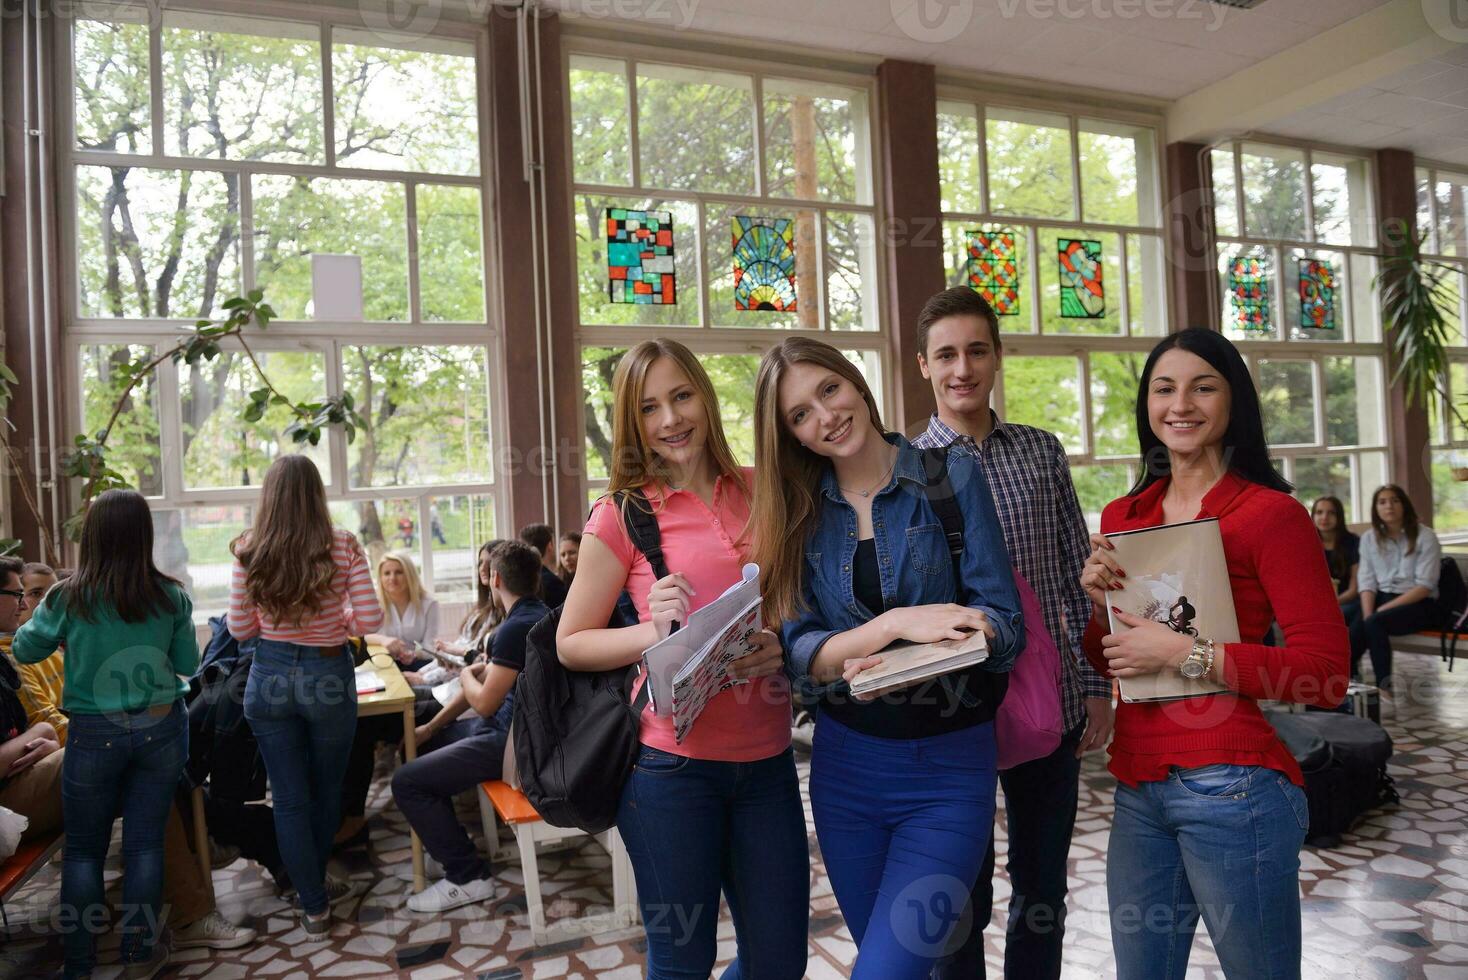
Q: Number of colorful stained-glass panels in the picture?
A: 6